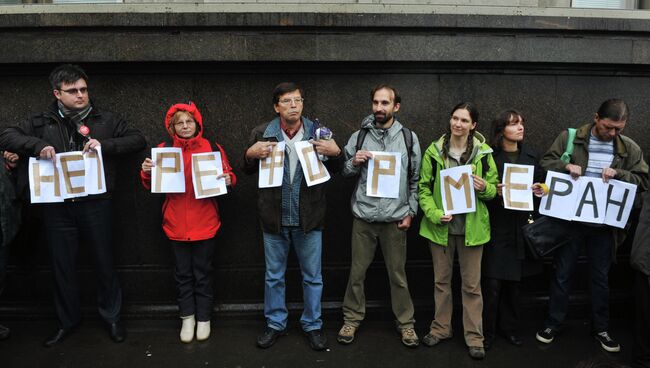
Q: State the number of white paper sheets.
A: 13